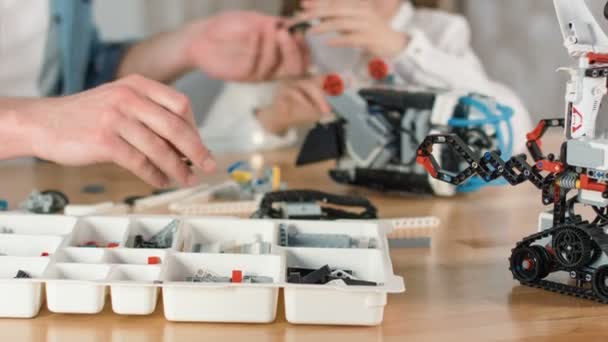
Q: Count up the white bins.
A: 13